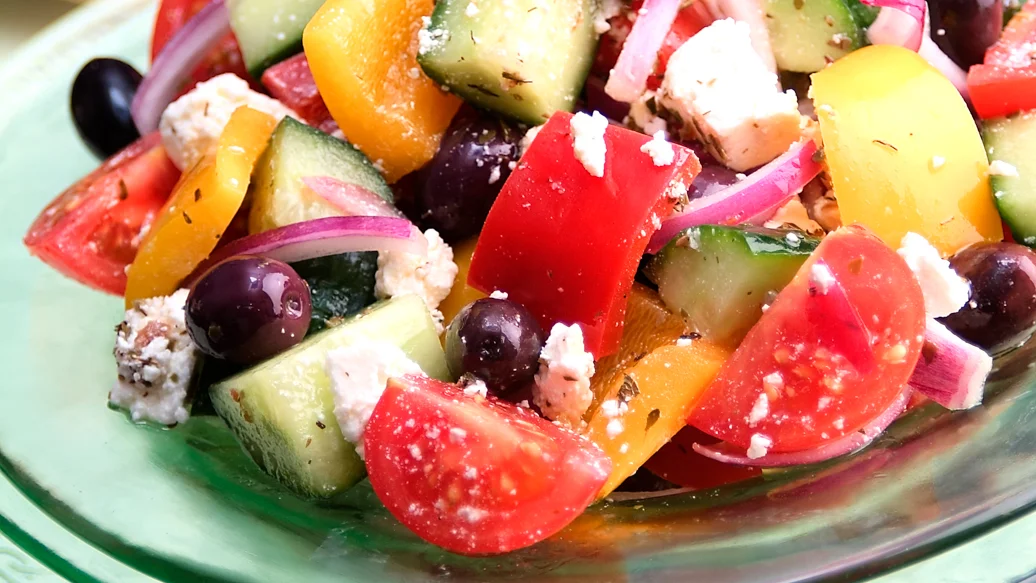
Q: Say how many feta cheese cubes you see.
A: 7